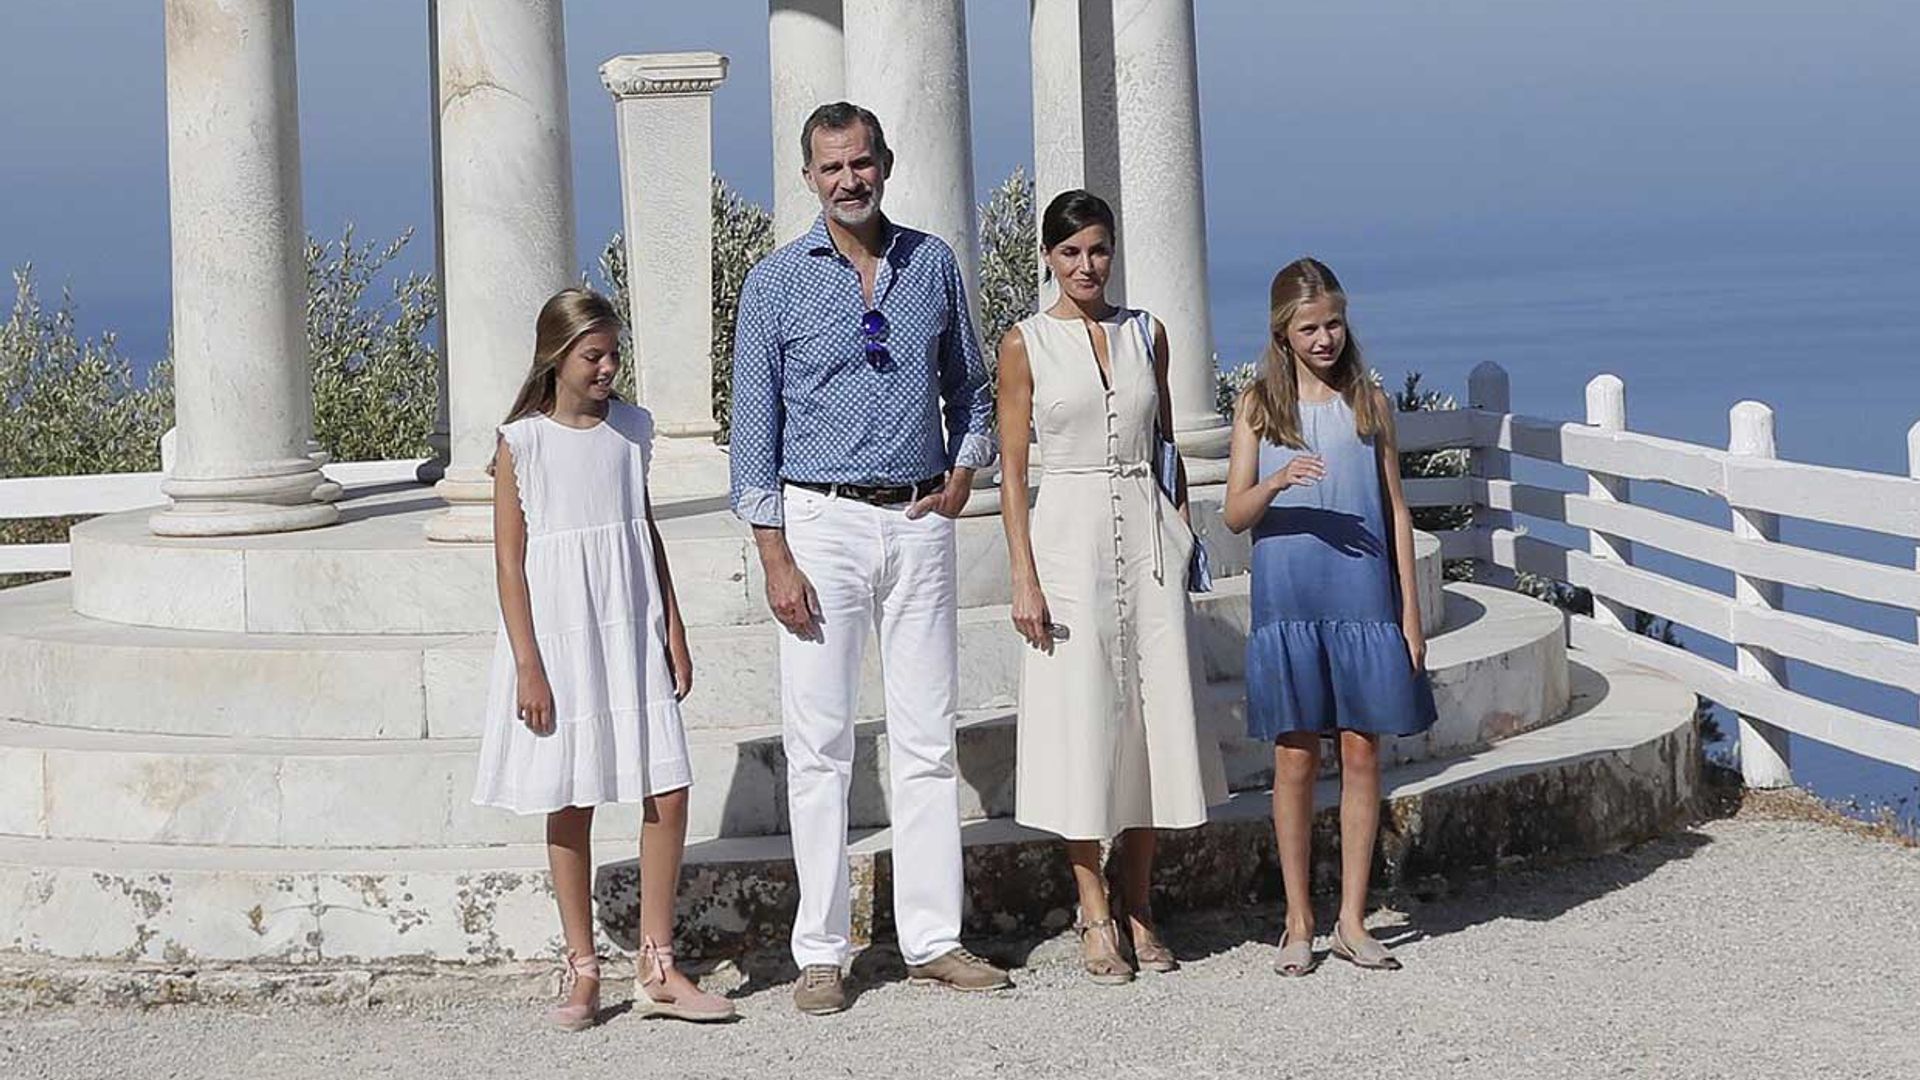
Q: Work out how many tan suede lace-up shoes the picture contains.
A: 2